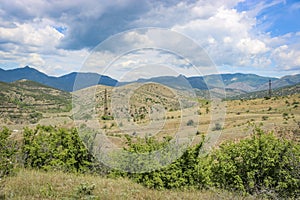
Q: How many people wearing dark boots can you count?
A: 0